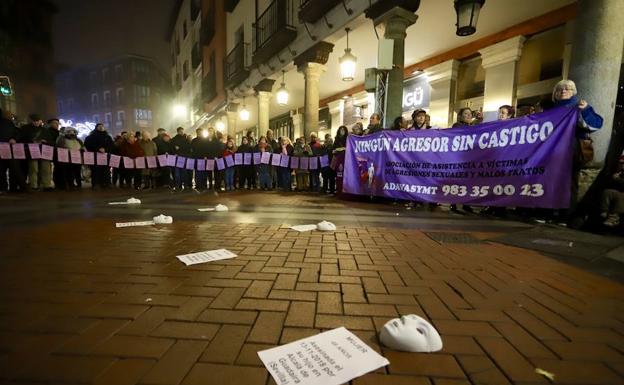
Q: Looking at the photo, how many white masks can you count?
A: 5